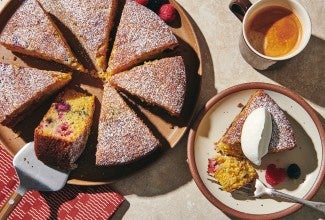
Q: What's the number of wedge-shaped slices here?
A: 8